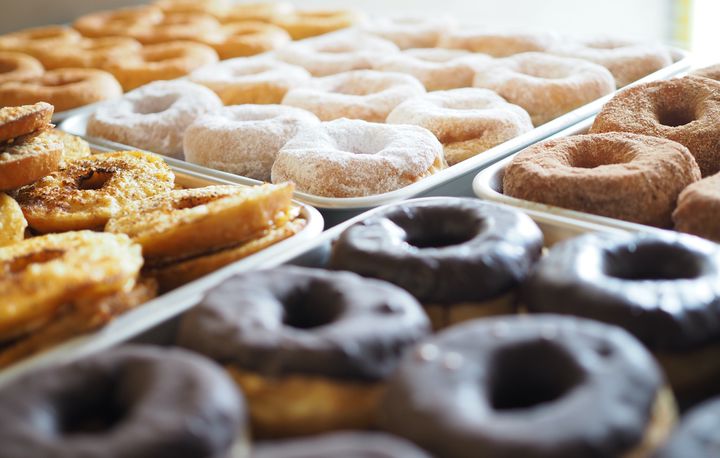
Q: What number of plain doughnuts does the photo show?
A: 11